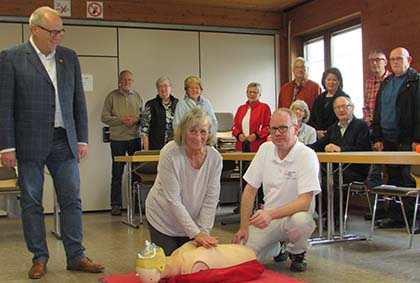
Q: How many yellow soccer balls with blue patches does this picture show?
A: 0